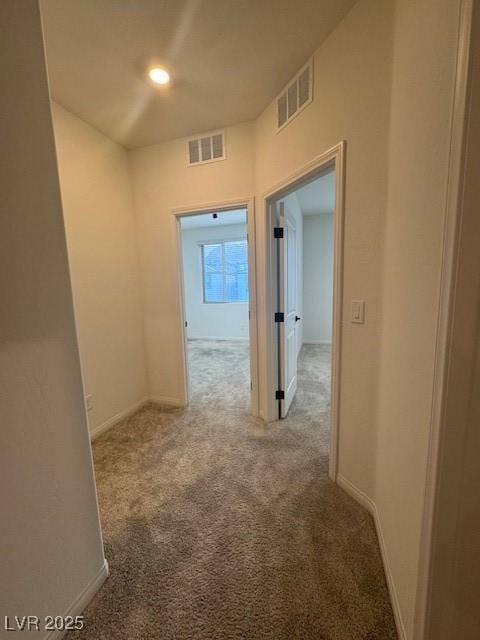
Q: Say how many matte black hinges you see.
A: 3